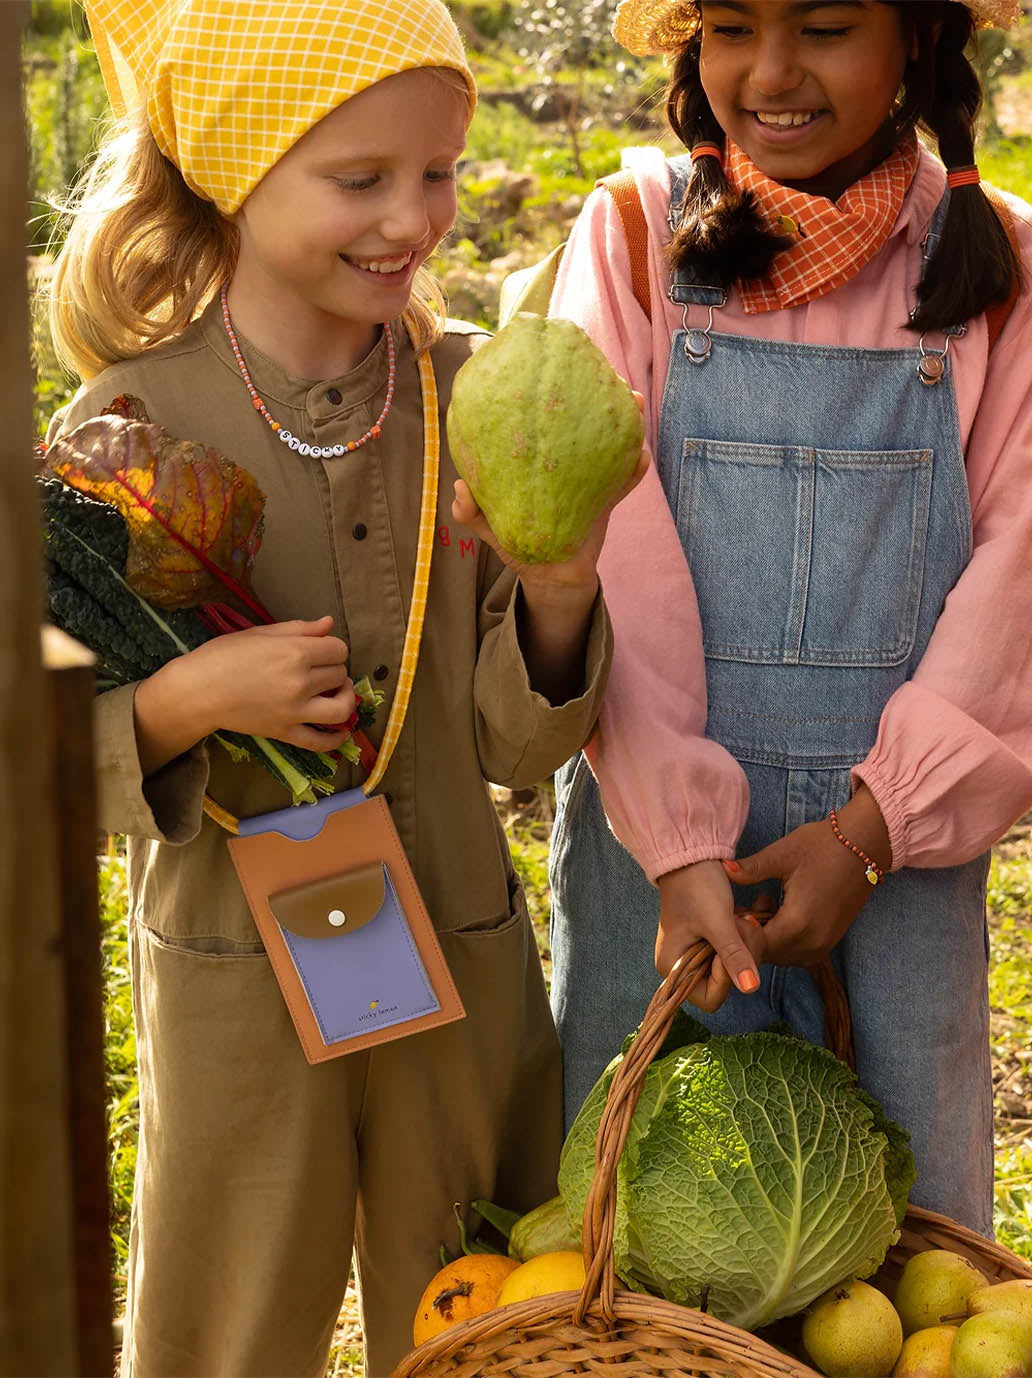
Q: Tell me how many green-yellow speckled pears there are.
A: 5